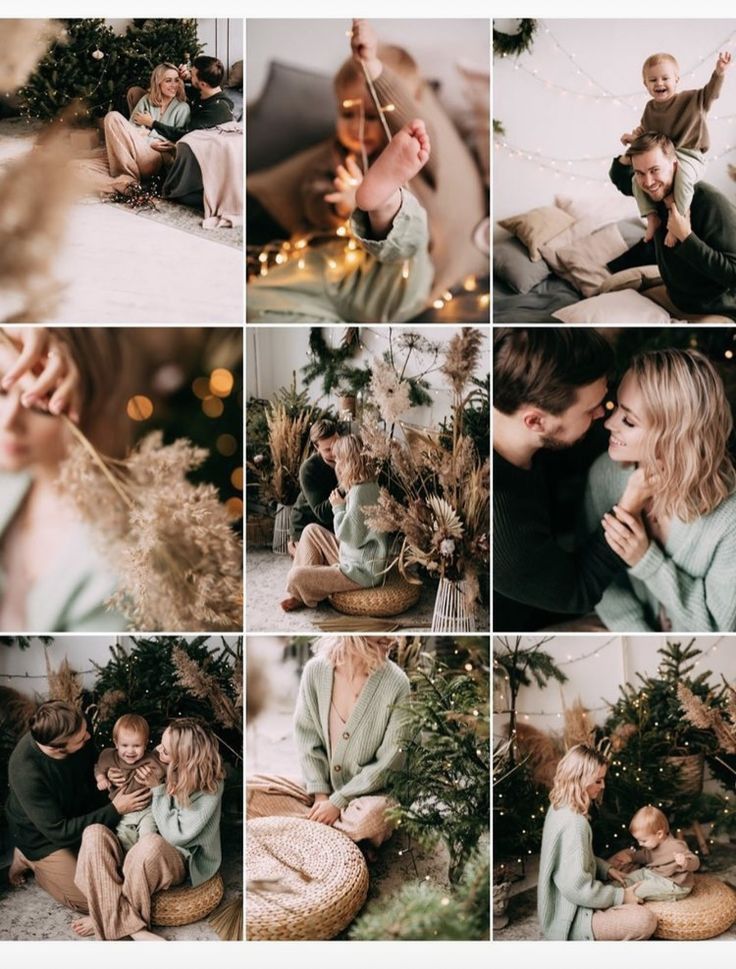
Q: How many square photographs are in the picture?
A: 9